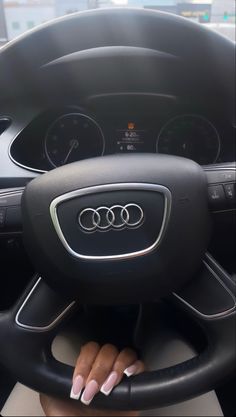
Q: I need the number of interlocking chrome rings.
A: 4